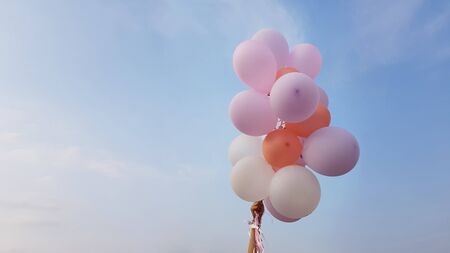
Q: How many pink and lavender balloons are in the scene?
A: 8